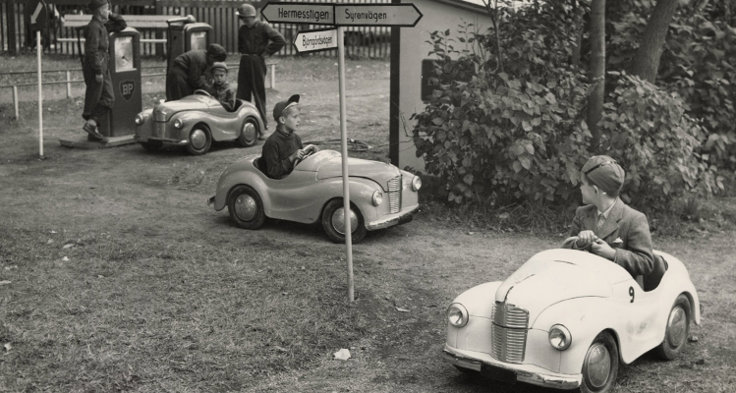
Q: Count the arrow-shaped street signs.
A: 3